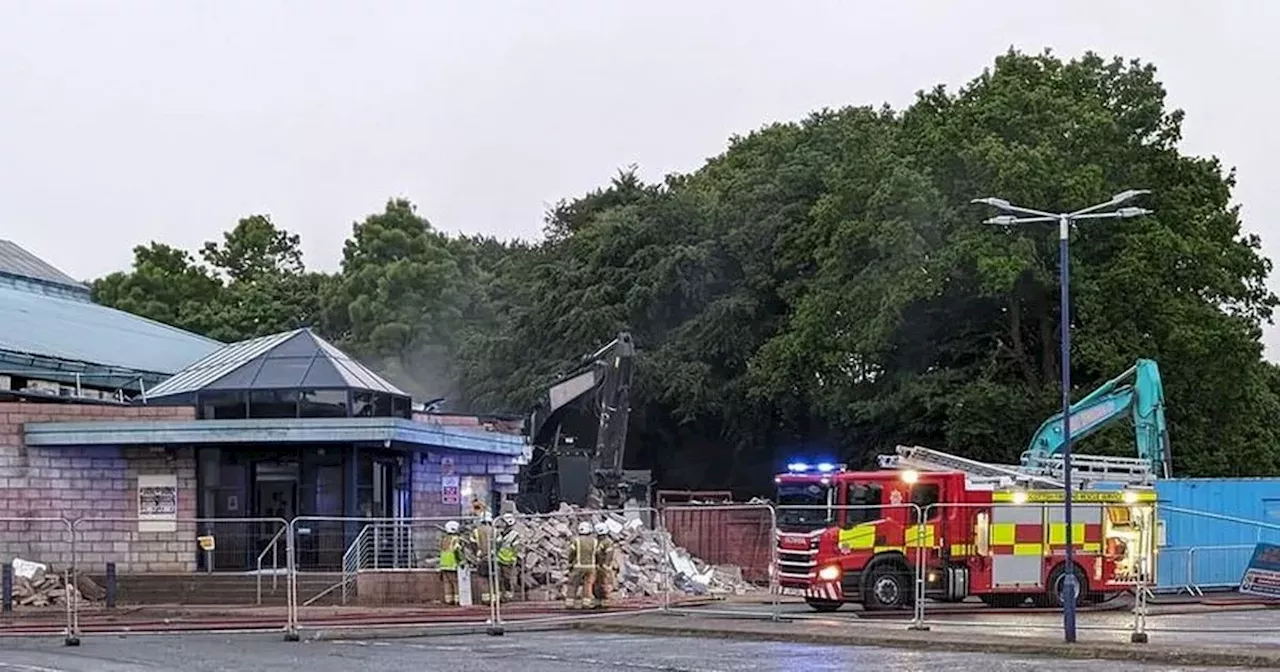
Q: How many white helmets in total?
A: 5